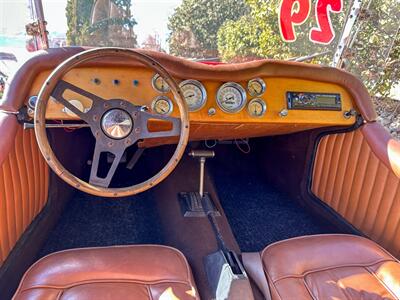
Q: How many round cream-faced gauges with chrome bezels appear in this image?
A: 6